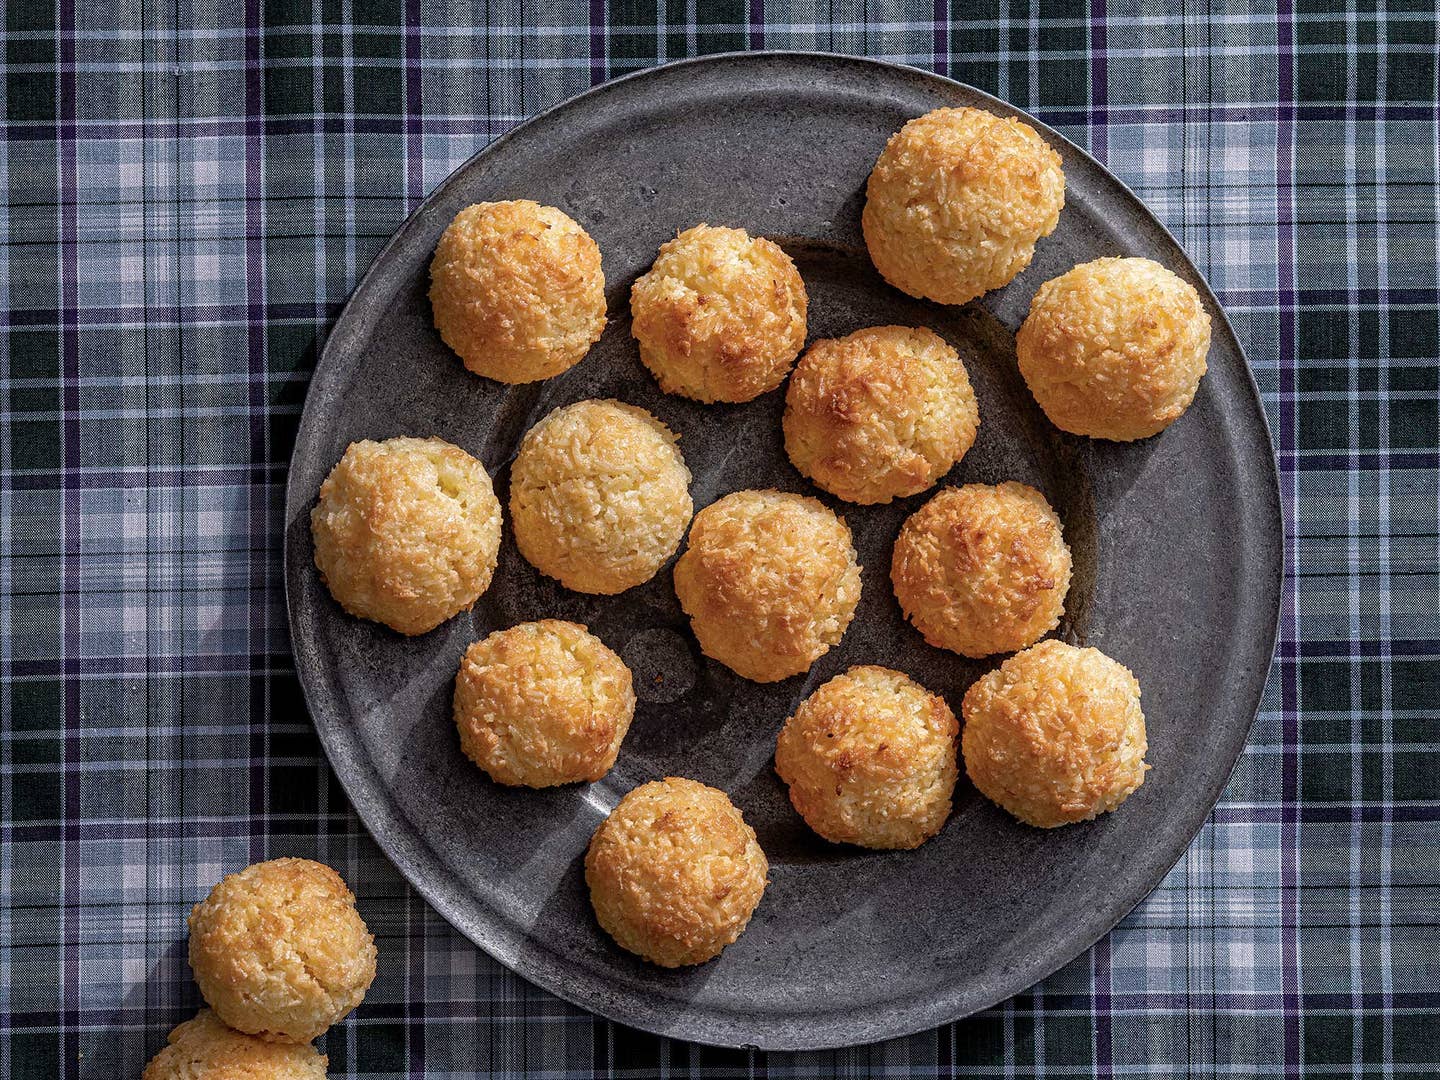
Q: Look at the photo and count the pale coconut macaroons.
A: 15